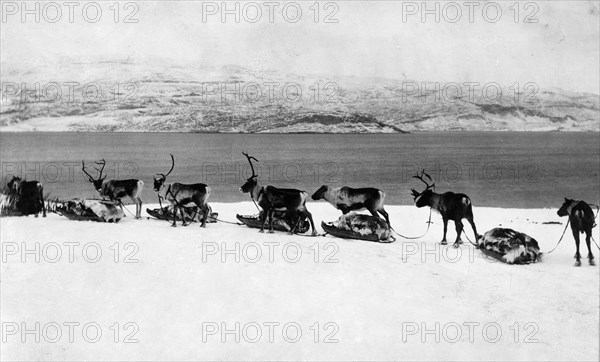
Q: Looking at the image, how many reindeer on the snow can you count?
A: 7